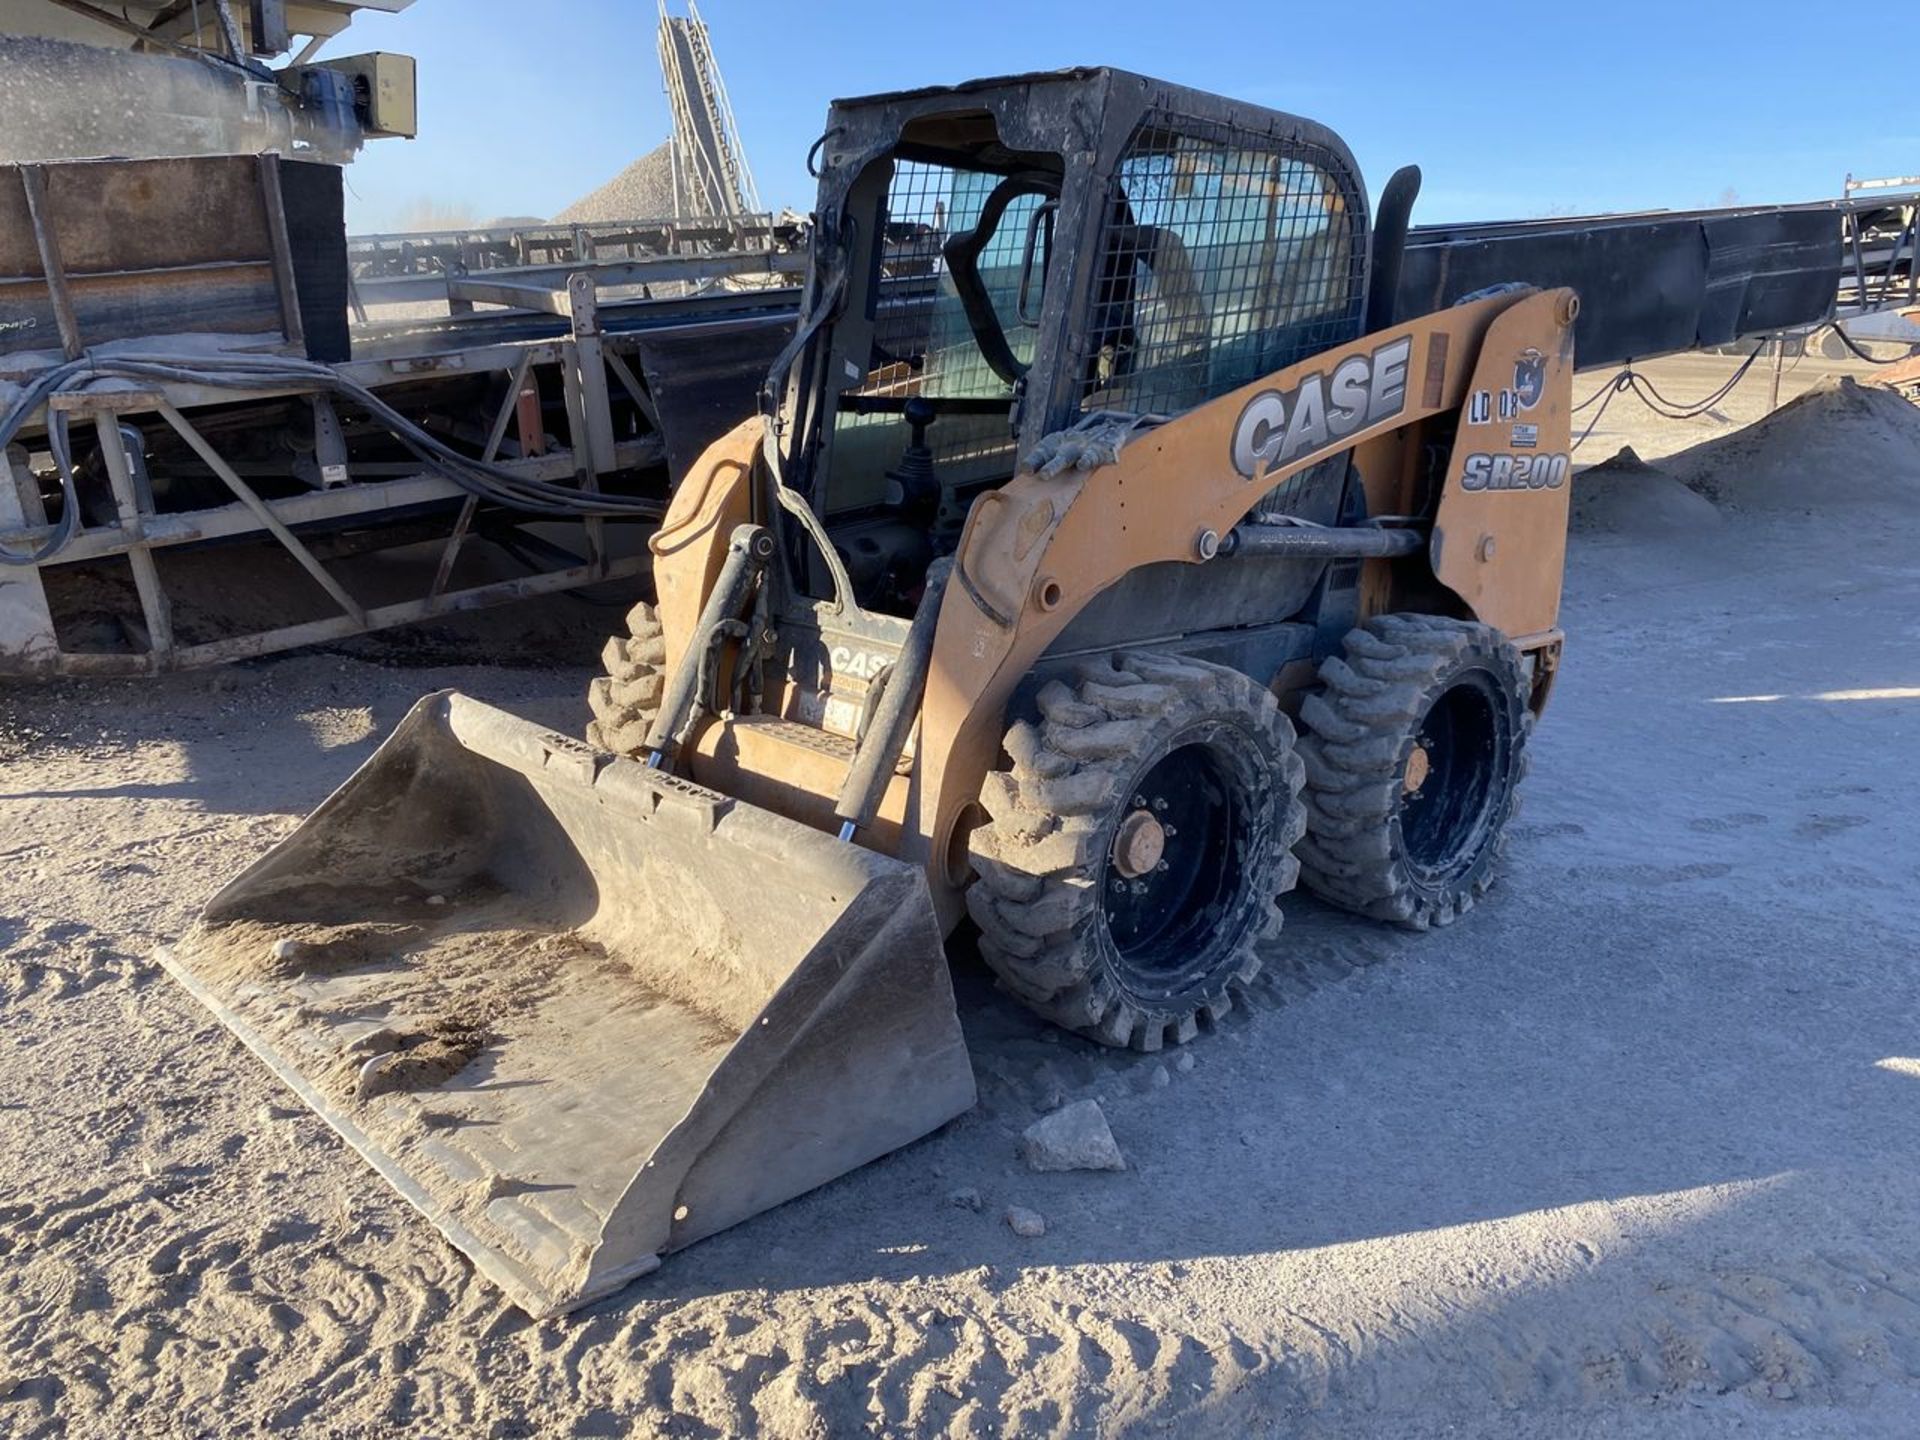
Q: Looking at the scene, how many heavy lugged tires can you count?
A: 3